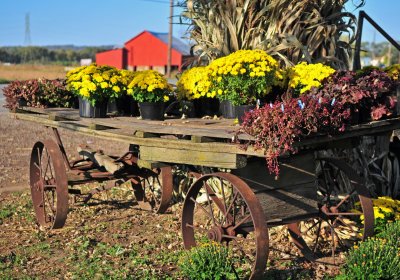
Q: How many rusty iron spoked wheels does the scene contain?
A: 4